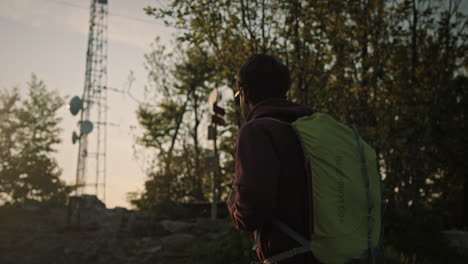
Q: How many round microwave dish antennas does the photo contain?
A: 3